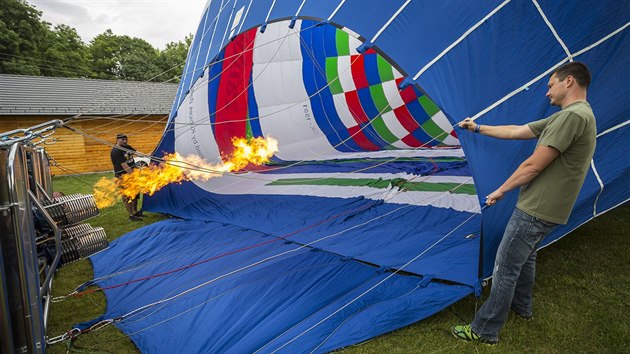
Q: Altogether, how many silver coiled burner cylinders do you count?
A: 4